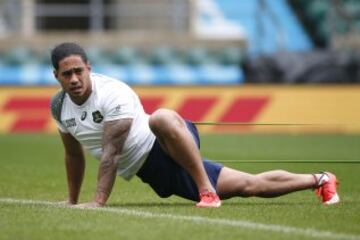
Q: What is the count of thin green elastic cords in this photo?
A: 2